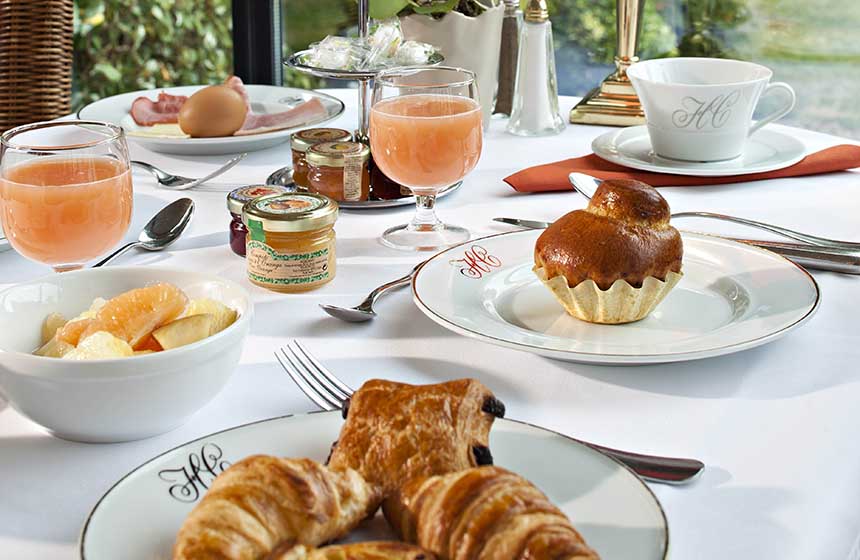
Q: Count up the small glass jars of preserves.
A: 5